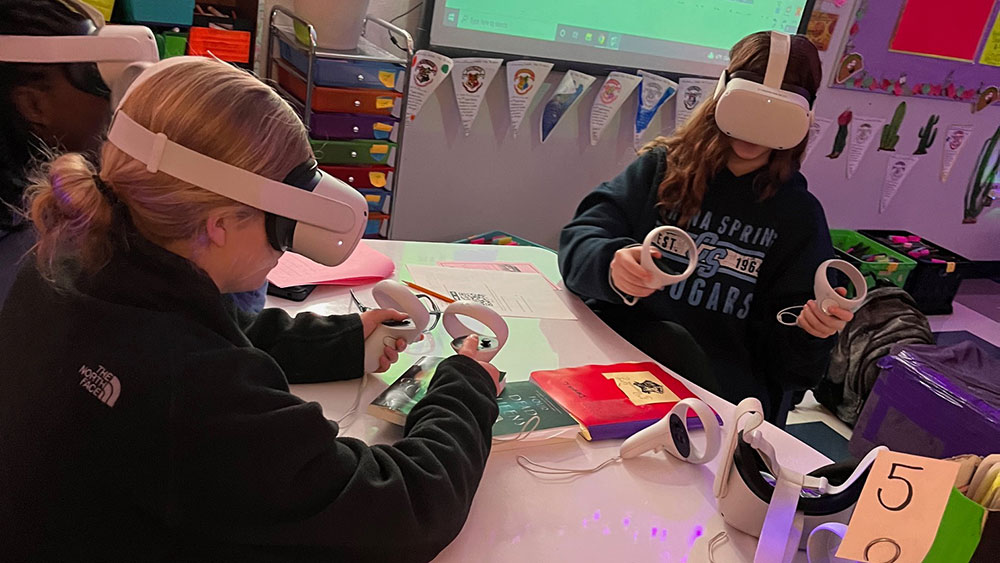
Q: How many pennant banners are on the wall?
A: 11